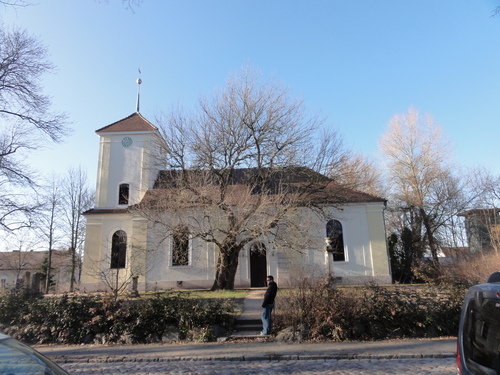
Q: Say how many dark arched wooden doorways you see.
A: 1